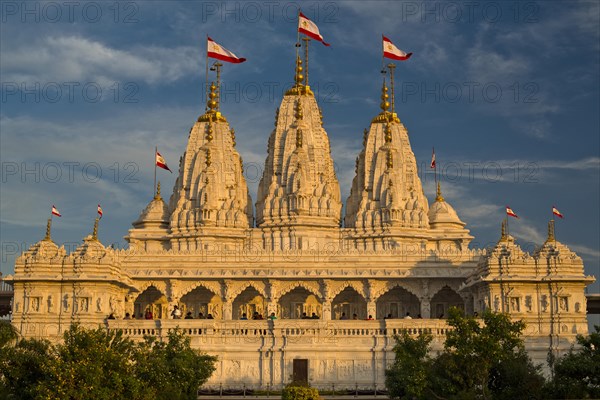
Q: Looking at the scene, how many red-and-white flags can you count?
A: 9